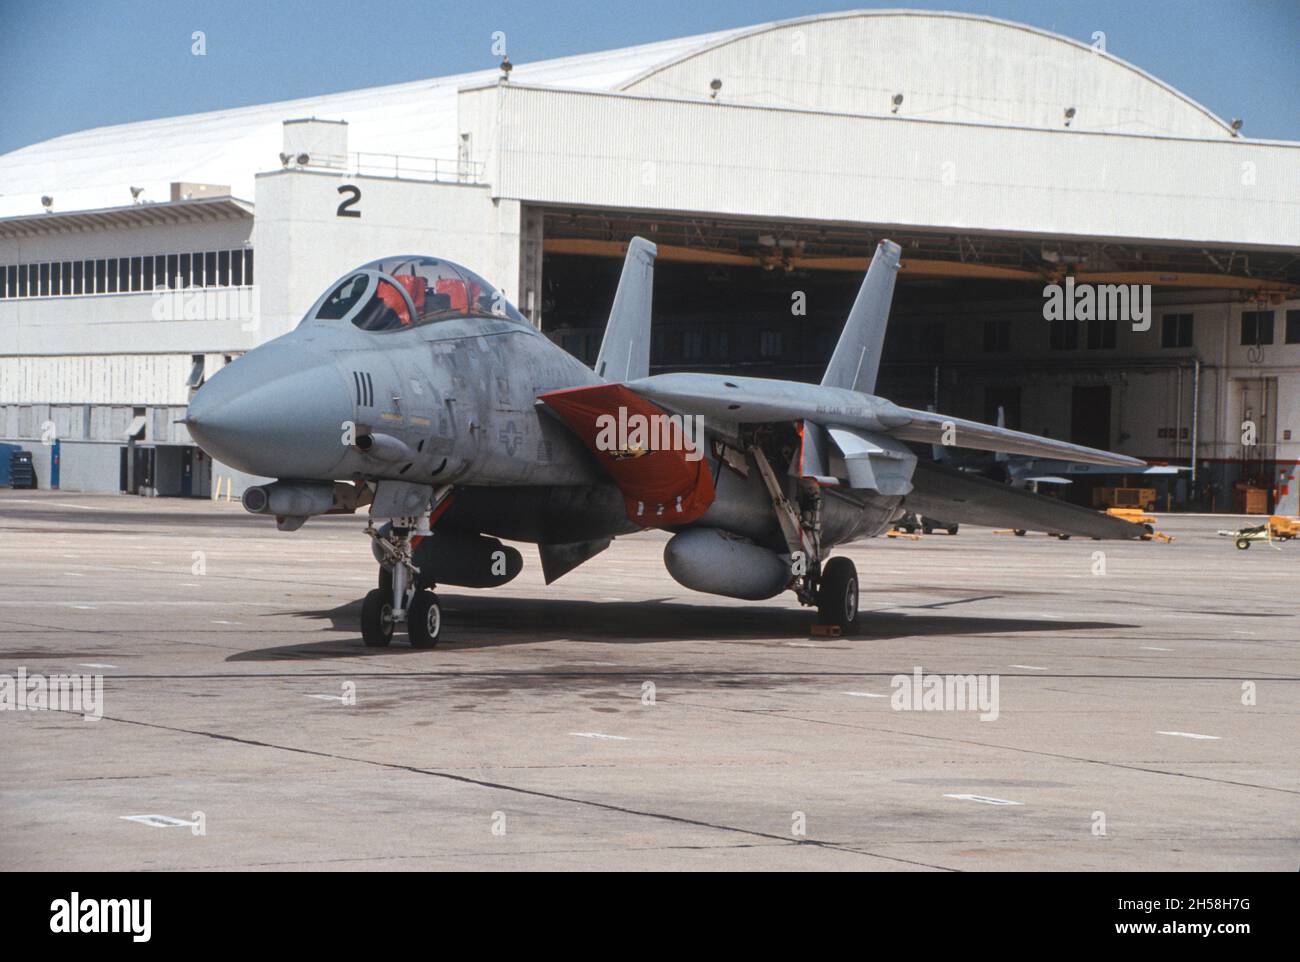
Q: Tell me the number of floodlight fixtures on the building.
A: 9